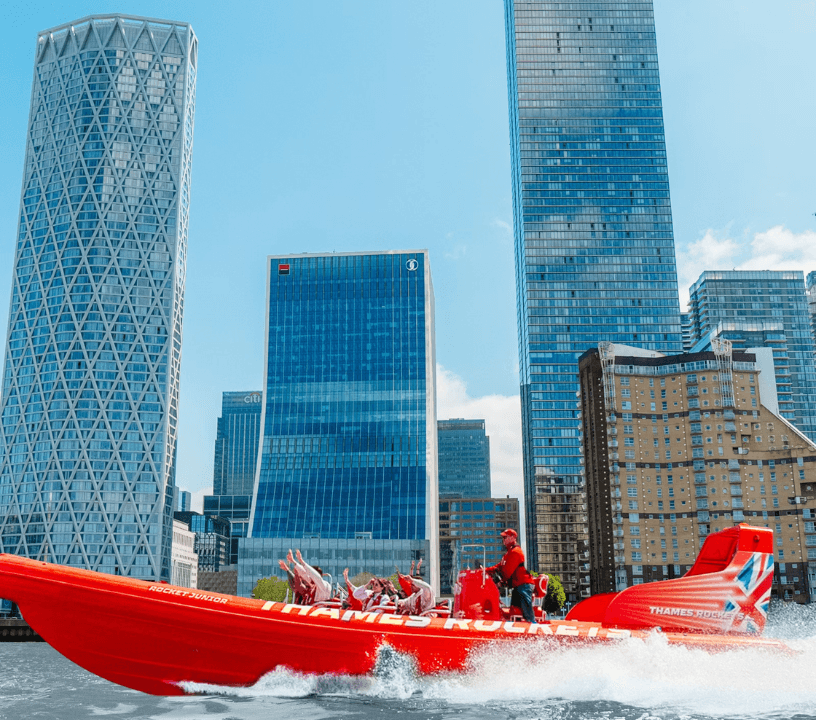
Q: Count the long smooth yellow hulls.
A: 0